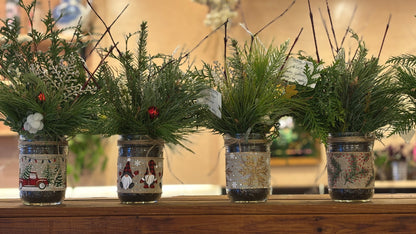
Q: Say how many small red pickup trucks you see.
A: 1